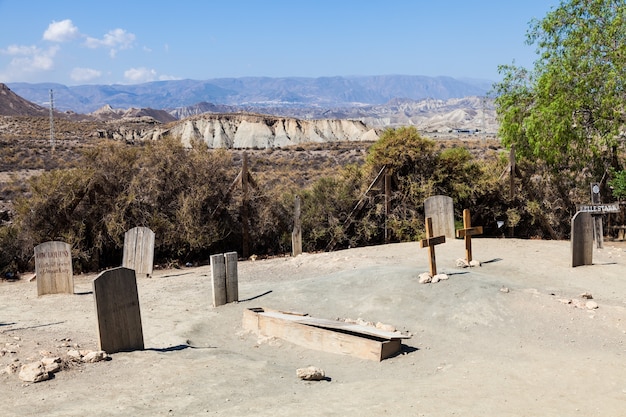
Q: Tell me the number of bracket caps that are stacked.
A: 0